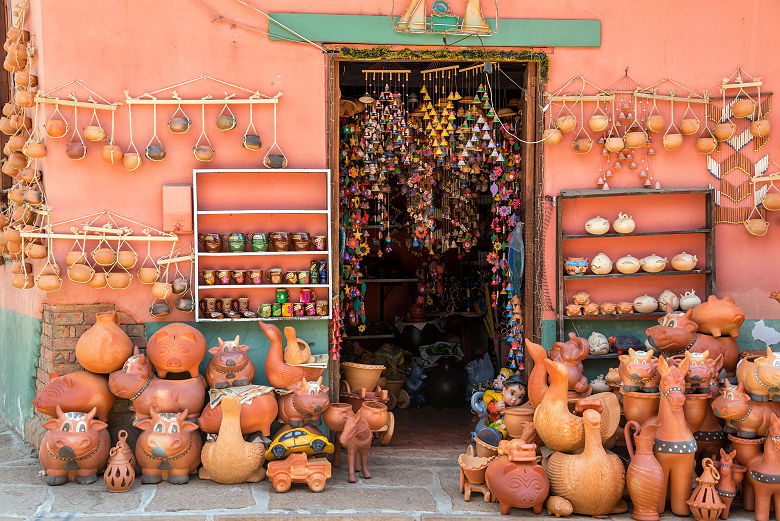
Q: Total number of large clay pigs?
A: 5